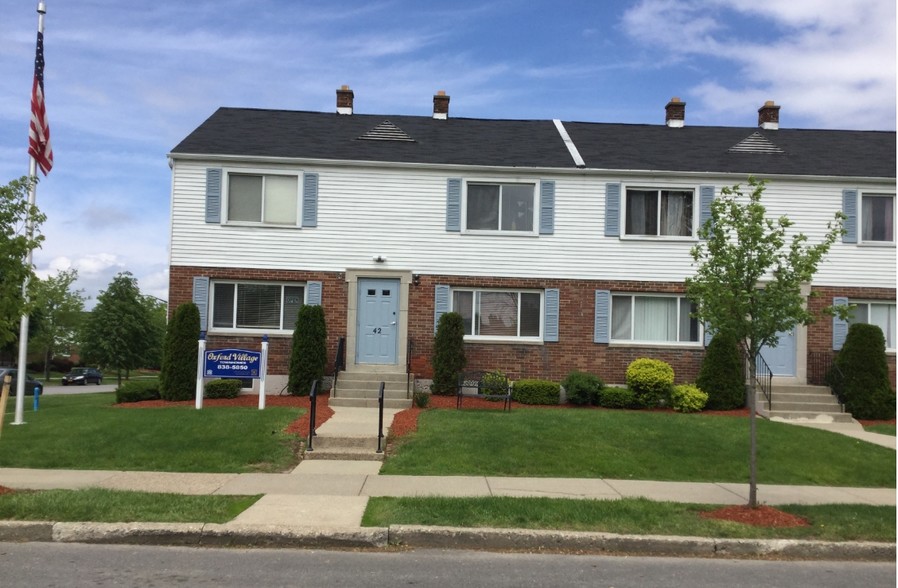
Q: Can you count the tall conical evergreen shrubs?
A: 5